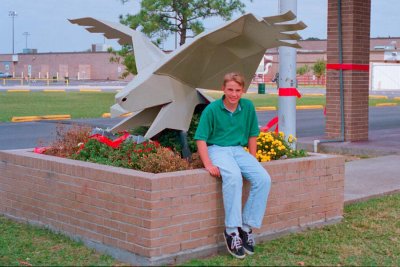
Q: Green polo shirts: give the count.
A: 1